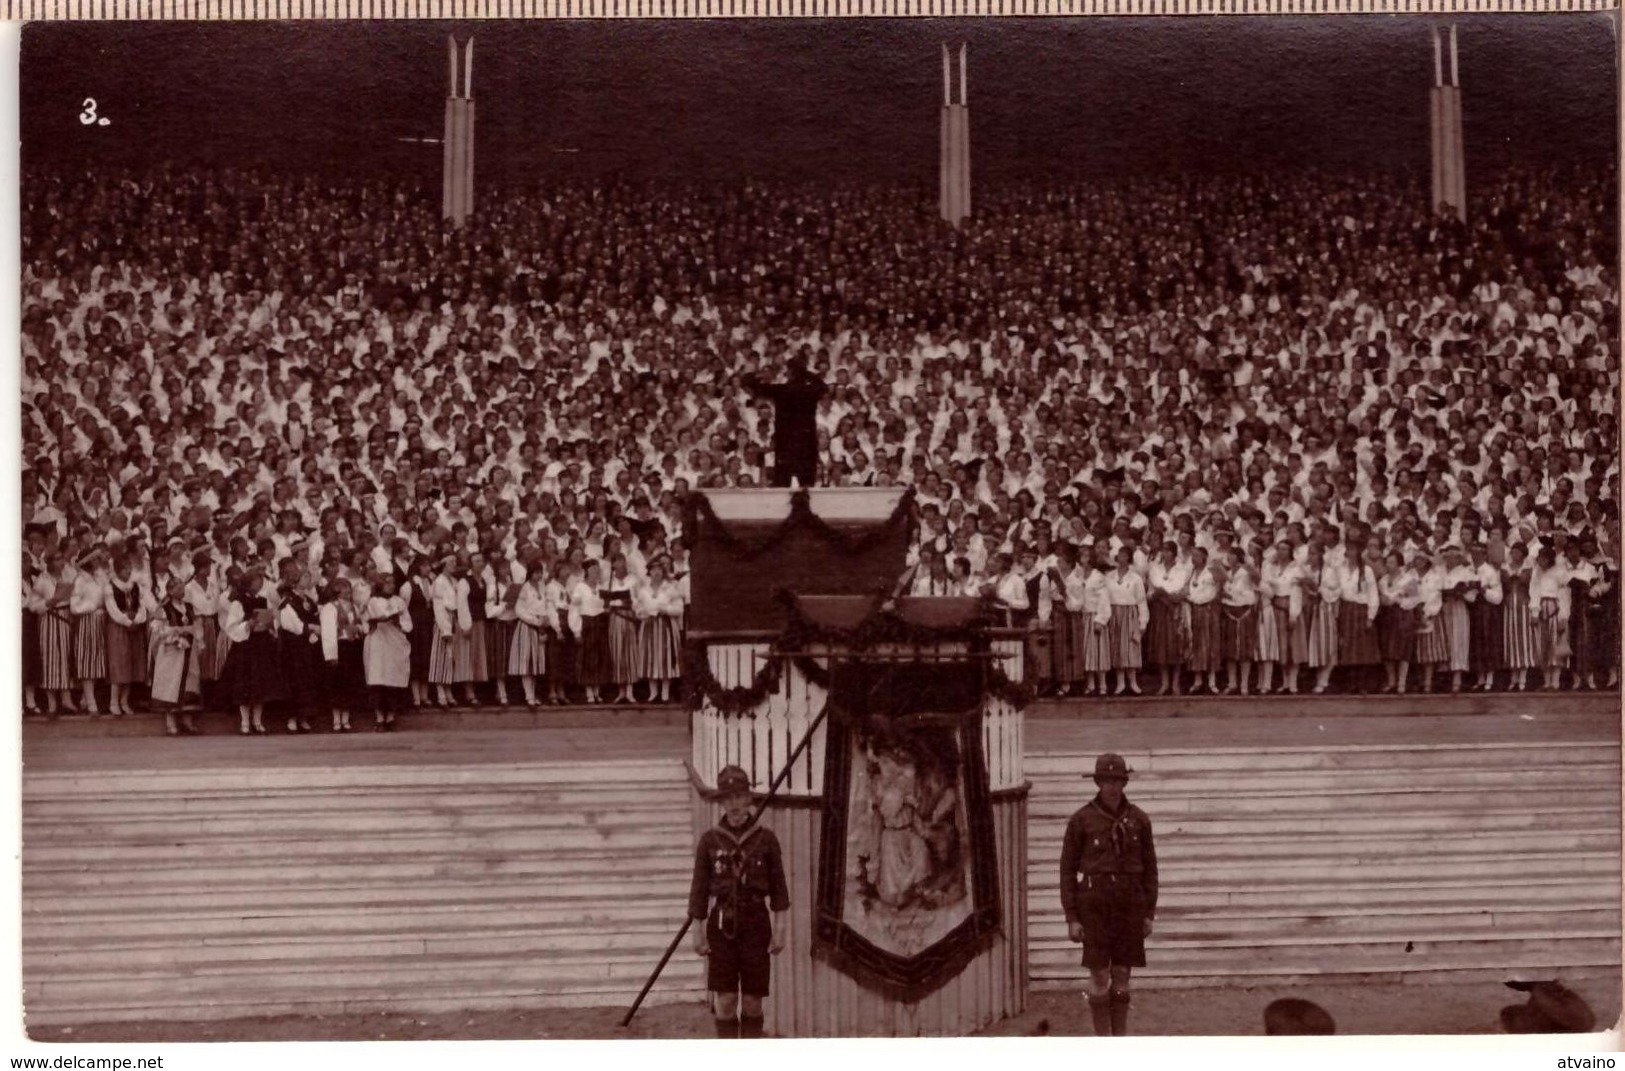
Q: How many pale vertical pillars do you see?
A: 3